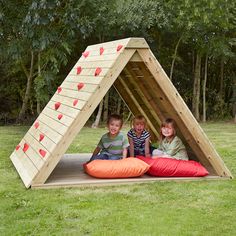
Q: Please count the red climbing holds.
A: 15